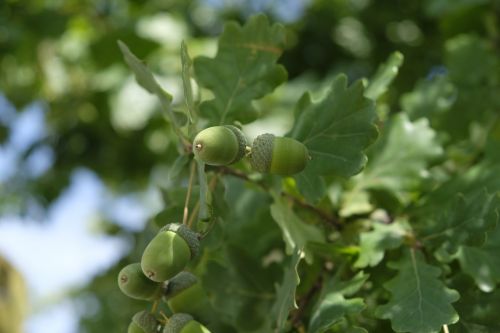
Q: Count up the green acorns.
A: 7